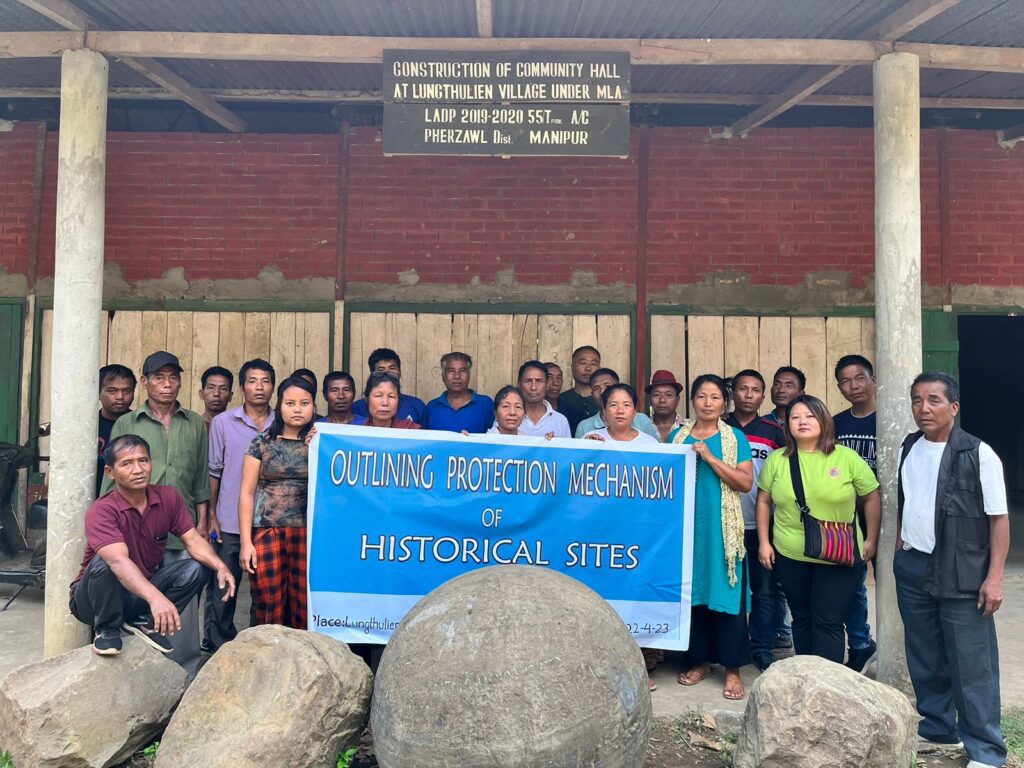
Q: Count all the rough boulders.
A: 3